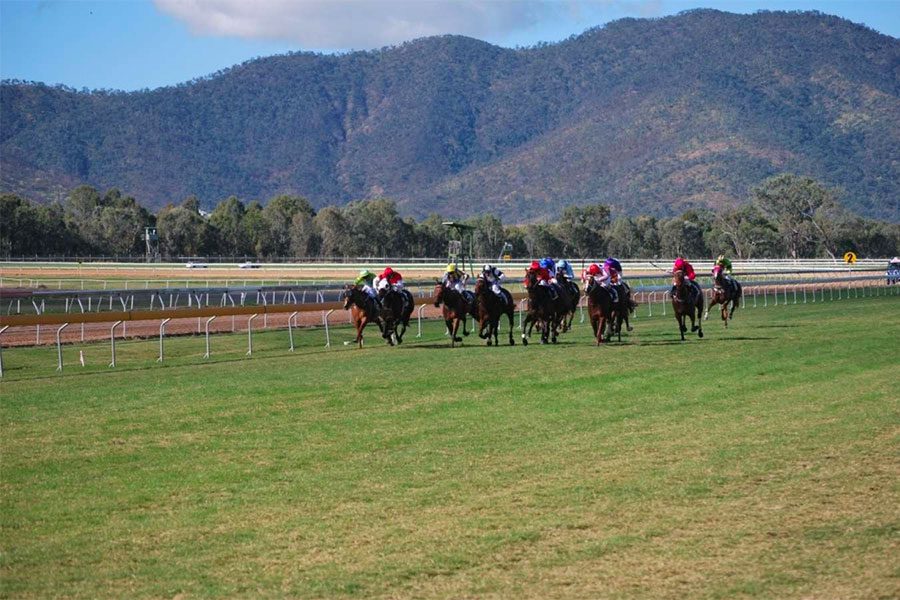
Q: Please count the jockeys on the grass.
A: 11